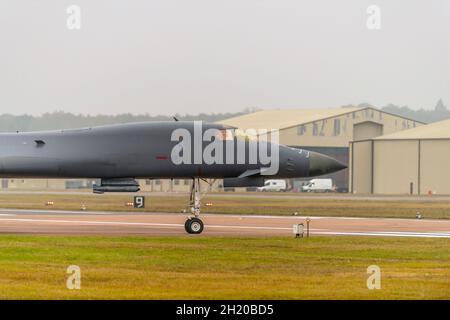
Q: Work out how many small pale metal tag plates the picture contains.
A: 0